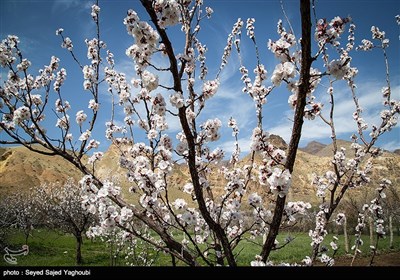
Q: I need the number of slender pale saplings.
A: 3